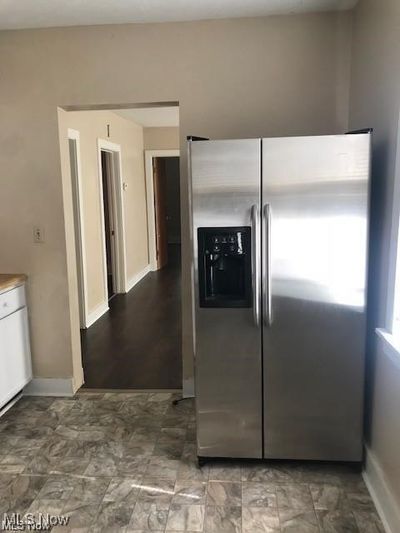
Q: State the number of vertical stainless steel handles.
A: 2